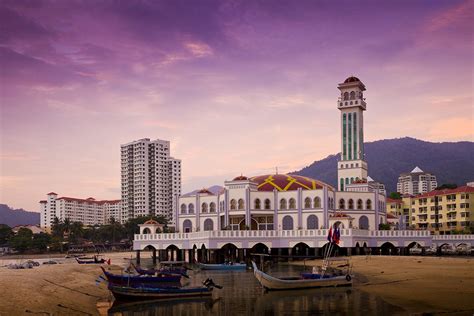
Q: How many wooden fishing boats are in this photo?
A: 6